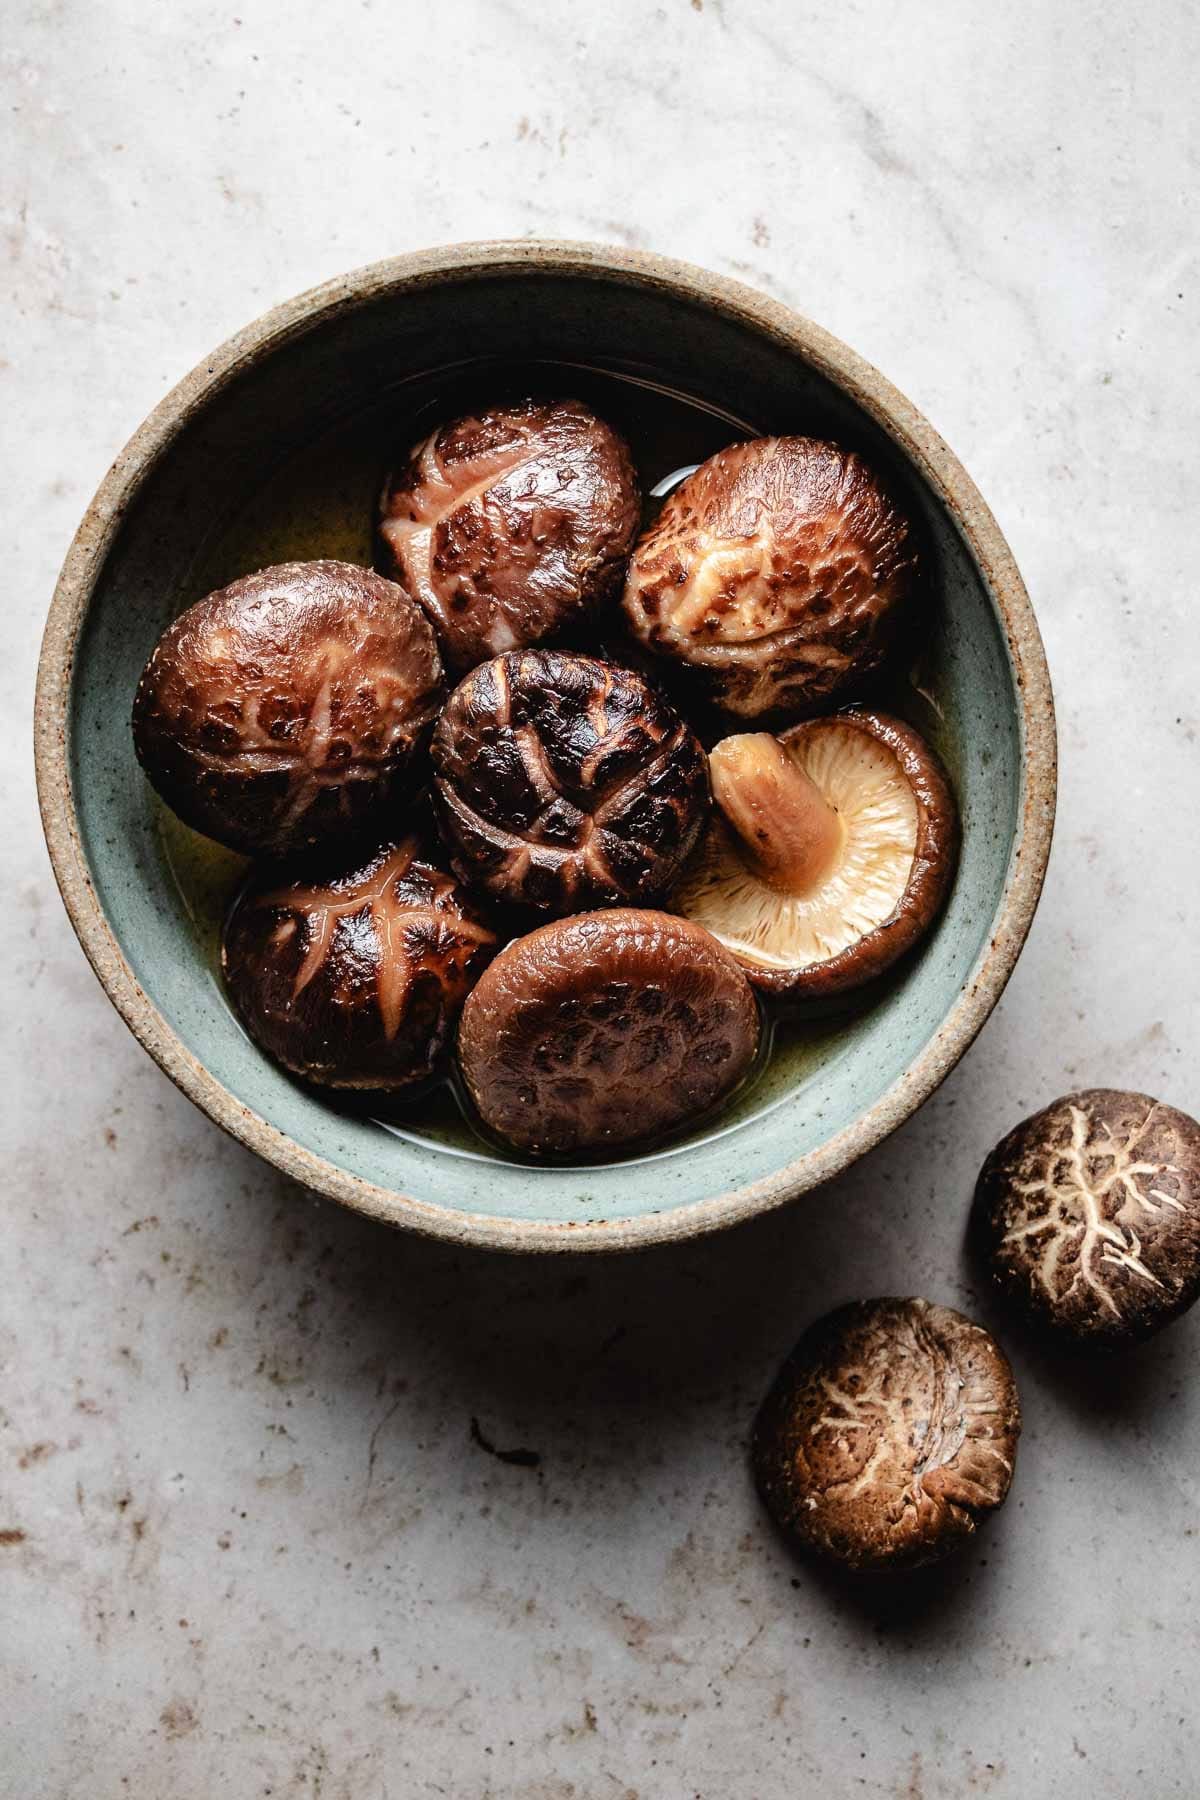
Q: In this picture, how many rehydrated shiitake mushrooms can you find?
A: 7